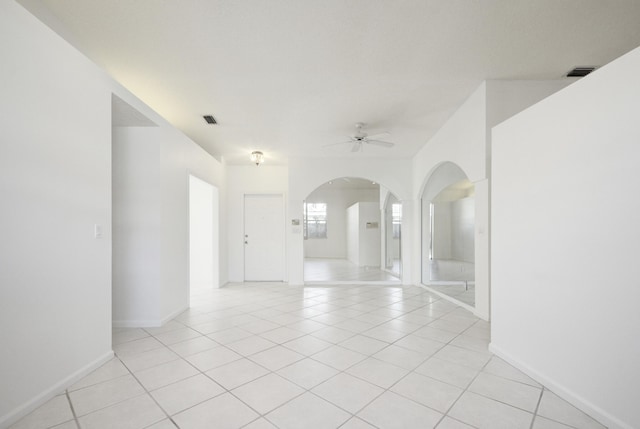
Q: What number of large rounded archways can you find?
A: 2